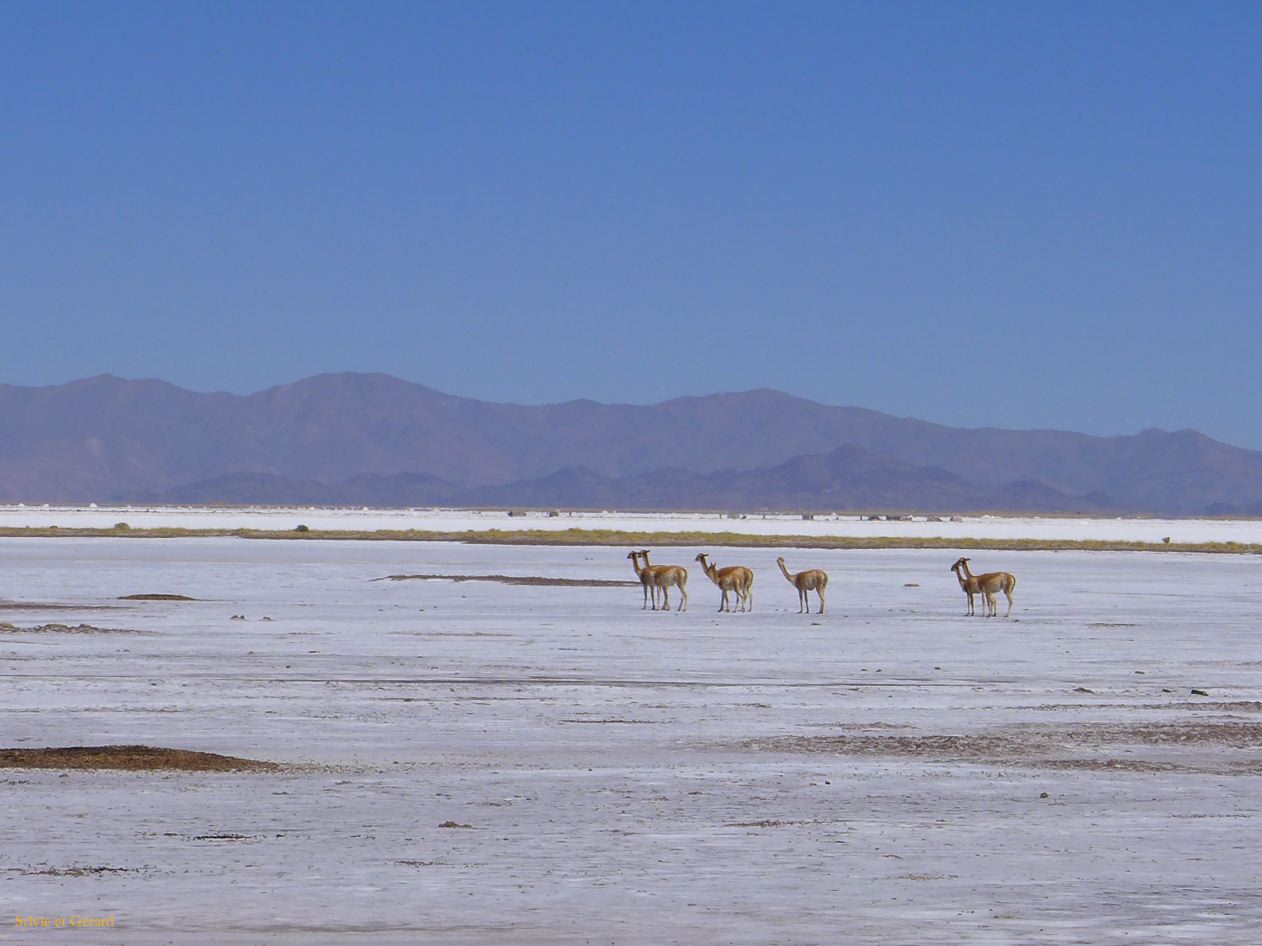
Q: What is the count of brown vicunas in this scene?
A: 7